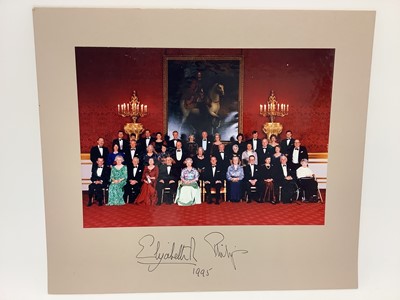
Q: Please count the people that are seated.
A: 12